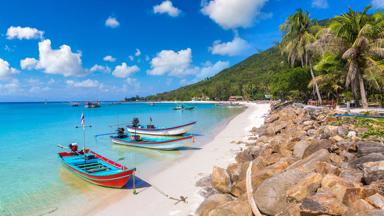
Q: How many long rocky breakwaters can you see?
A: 1